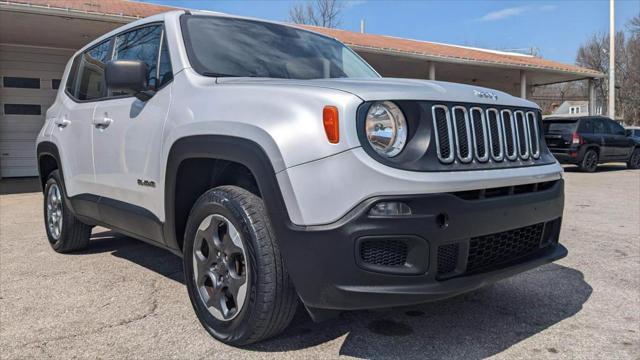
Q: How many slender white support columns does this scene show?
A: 3